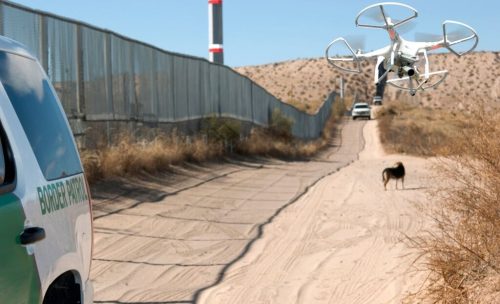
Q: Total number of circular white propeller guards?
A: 4